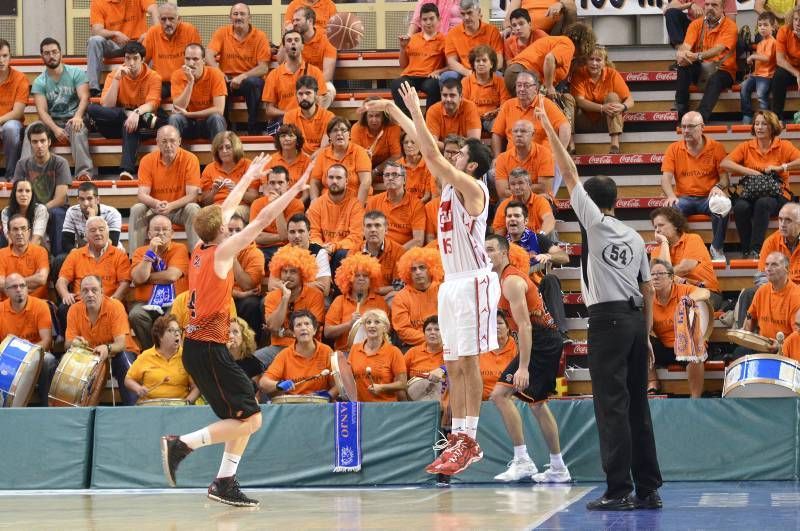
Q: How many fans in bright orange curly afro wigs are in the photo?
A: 3